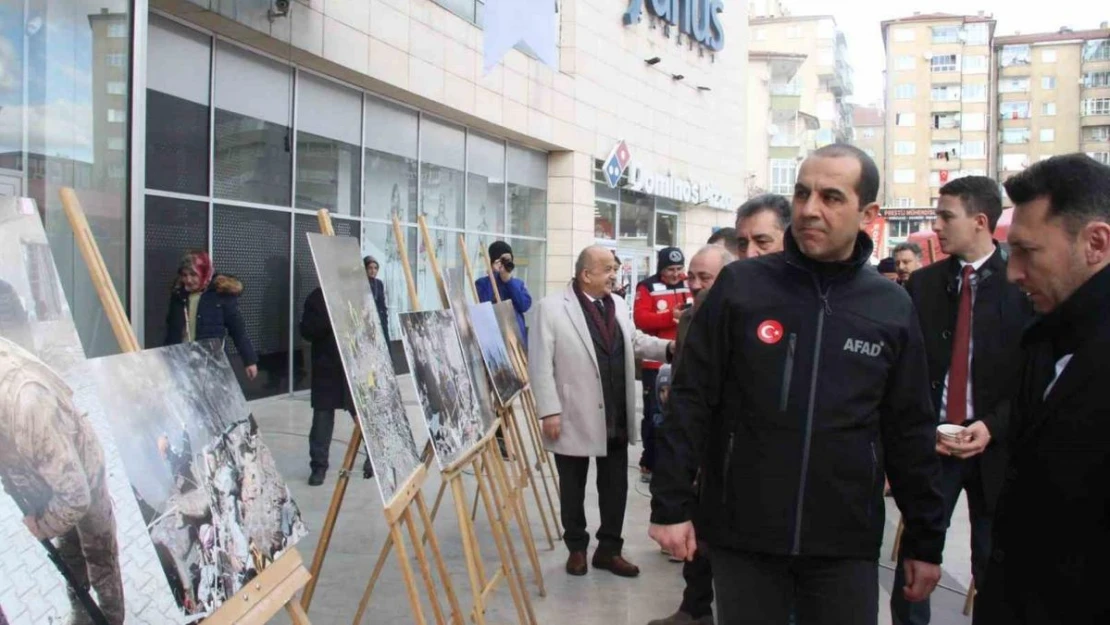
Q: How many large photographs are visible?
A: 7